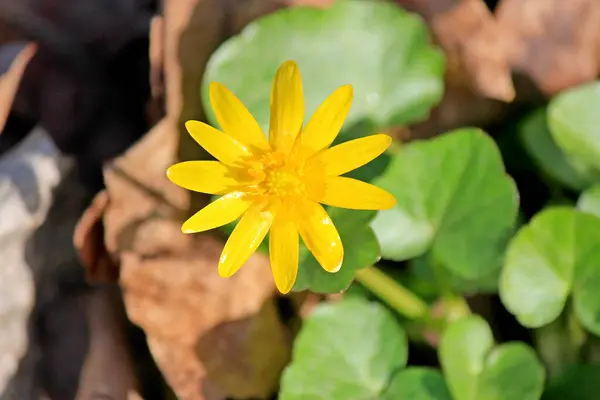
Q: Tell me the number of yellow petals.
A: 11